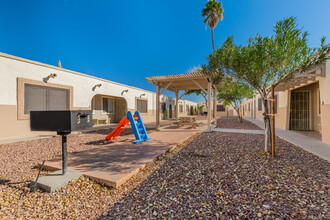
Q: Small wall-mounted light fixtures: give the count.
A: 4